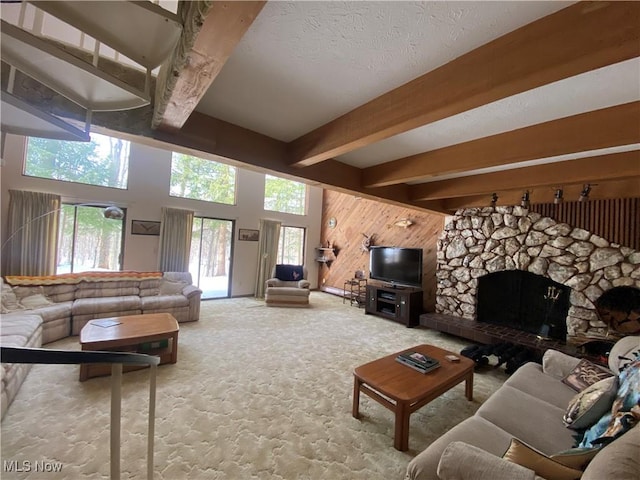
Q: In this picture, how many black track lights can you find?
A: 4